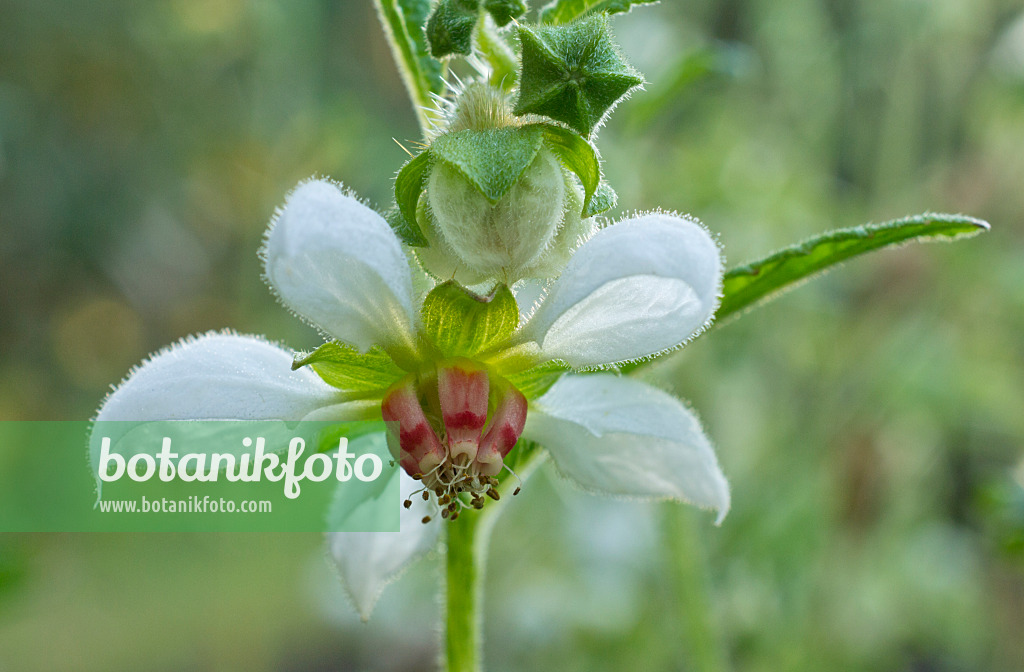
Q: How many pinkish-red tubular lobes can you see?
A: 3